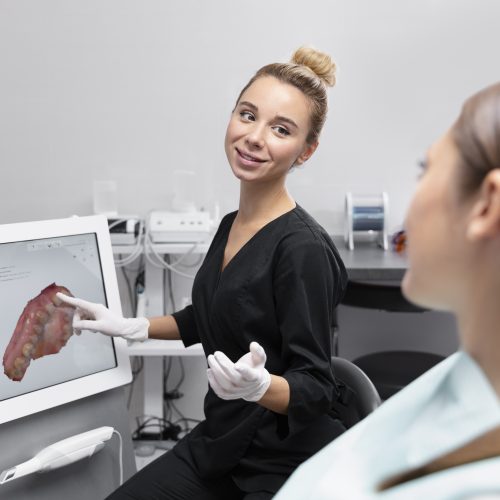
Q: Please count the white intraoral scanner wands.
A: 1